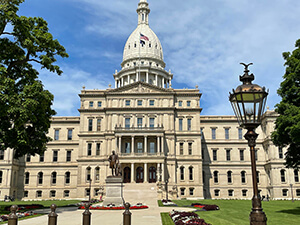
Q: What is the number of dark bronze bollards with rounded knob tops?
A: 4